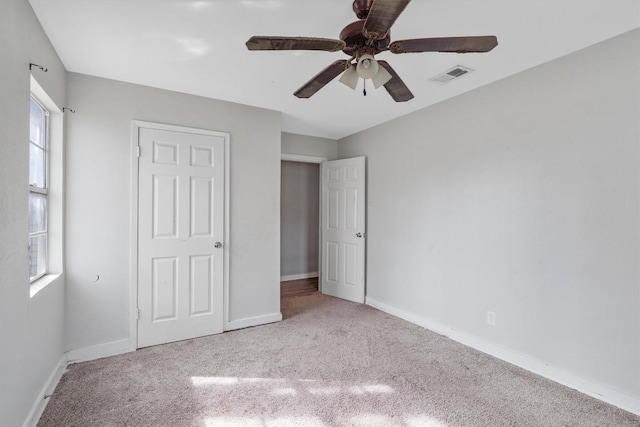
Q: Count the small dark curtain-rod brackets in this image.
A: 2